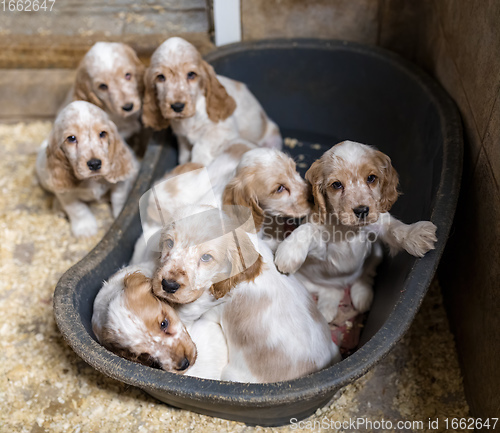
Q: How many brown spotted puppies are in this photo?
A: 7